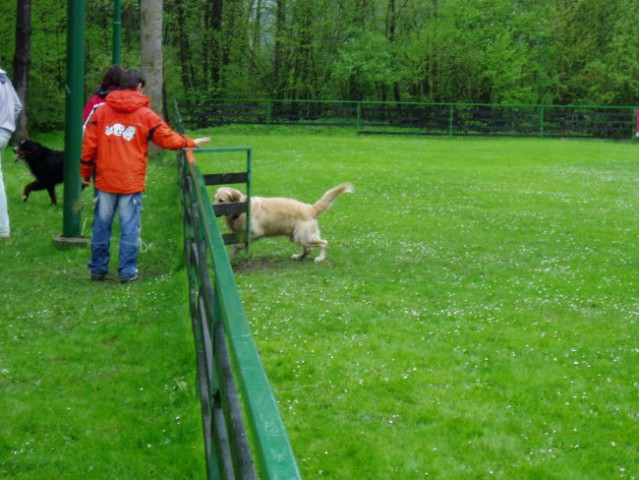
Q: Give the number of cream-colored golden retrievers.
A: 1